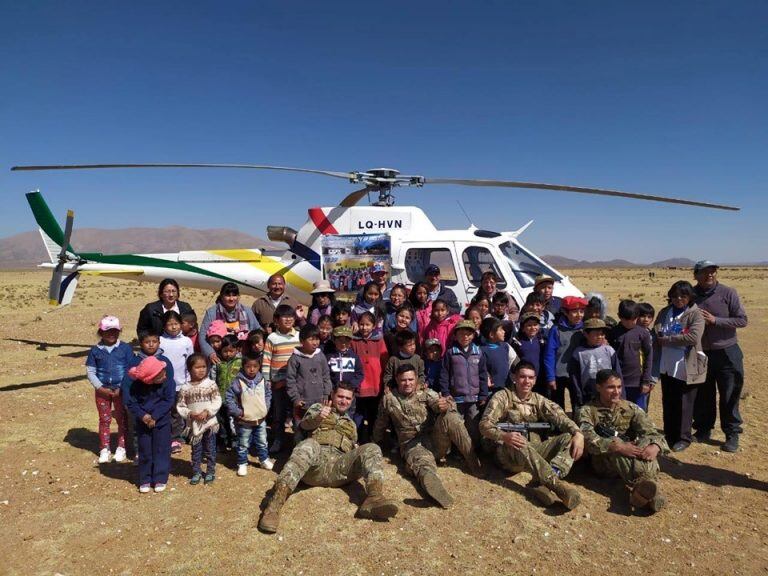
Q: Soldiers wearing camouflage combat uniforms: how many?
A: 4